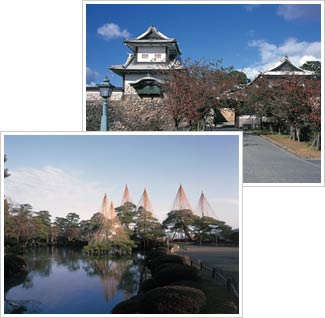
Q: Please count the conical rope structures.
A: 6